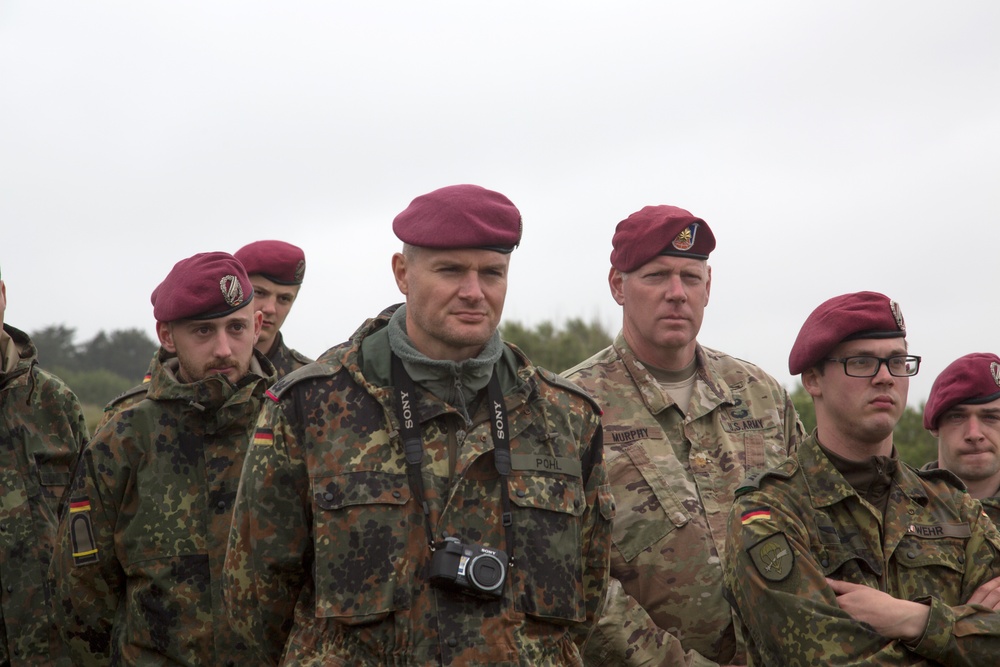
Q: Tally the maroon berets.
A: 6